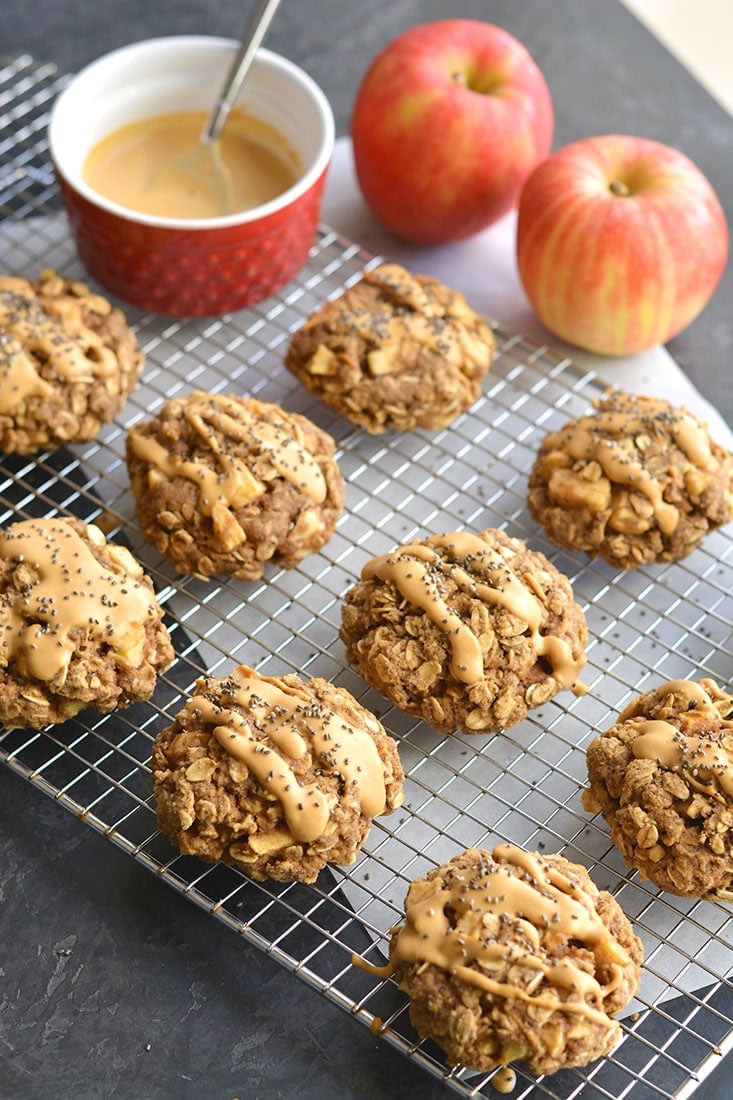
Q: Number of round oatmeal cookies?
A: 9